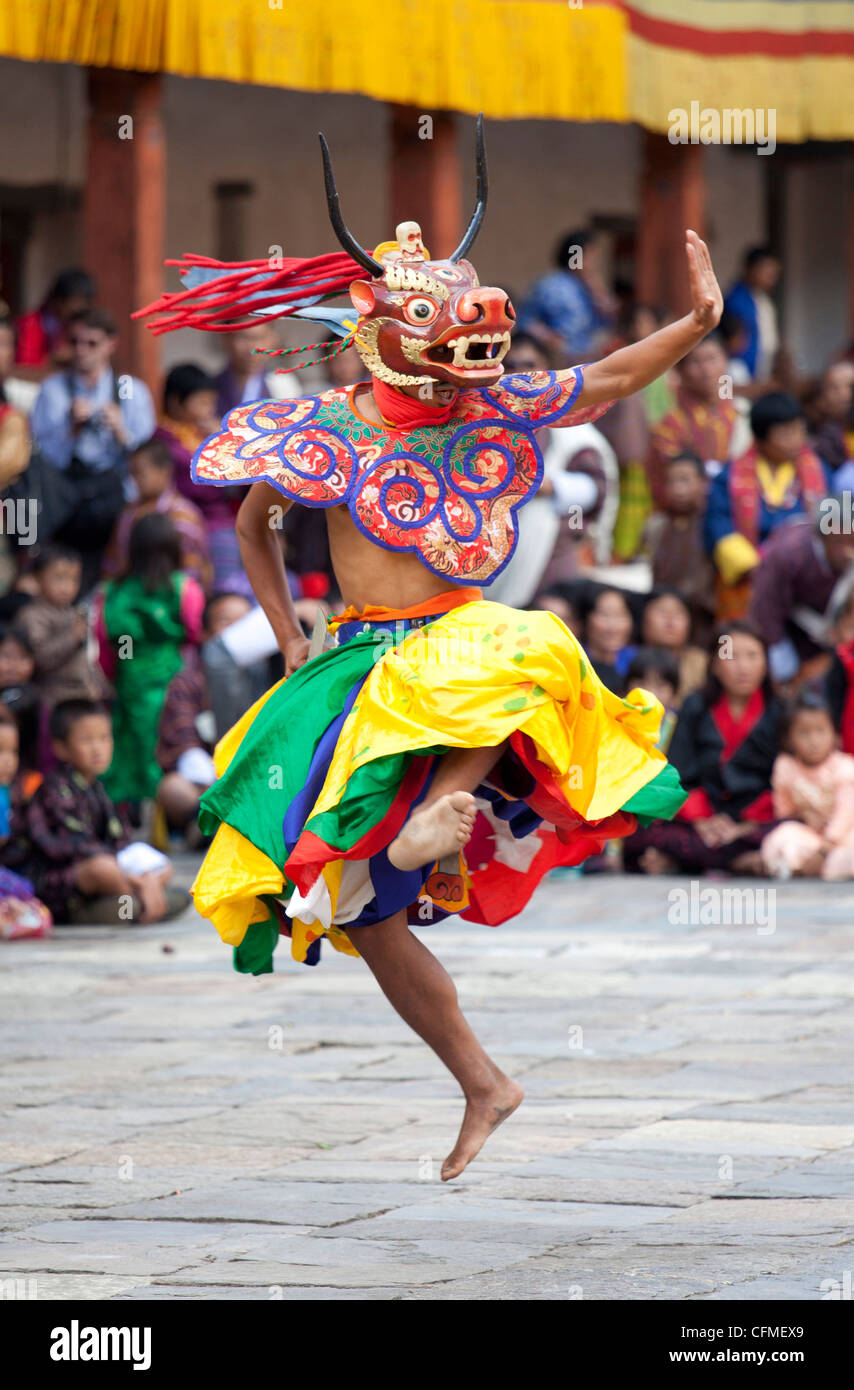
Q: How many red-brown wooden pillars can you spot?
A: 3